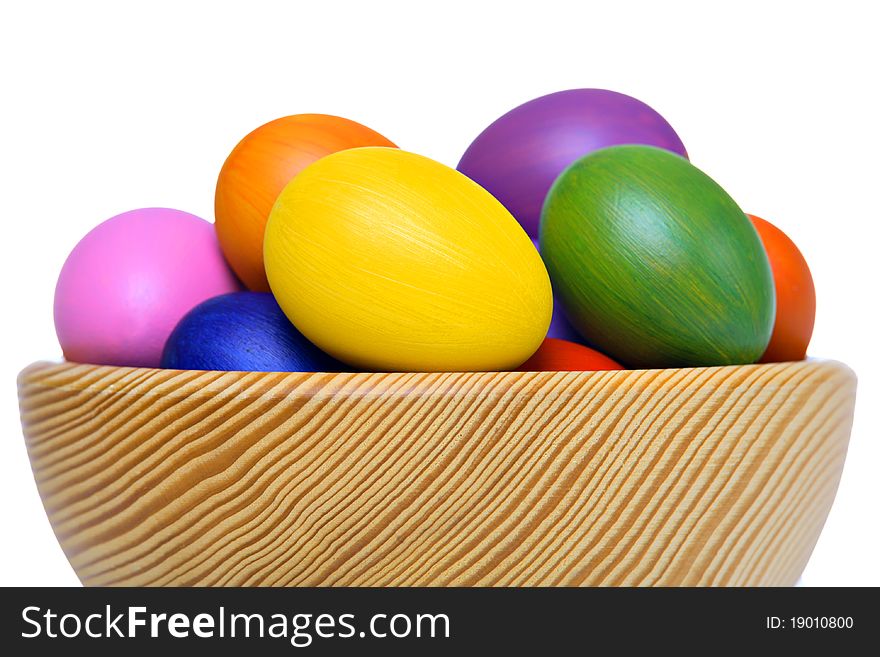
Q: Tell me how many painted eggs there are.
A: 9